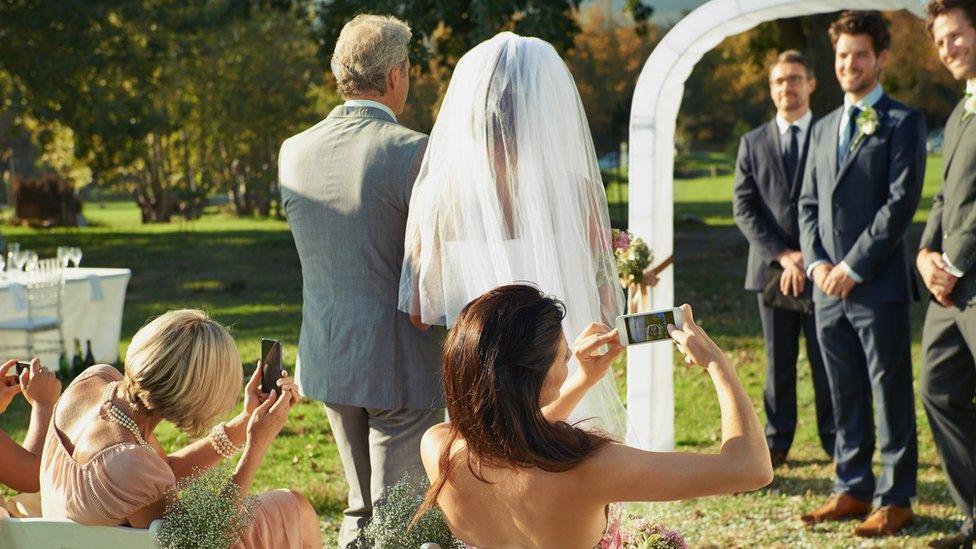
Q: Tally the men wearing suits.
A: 4